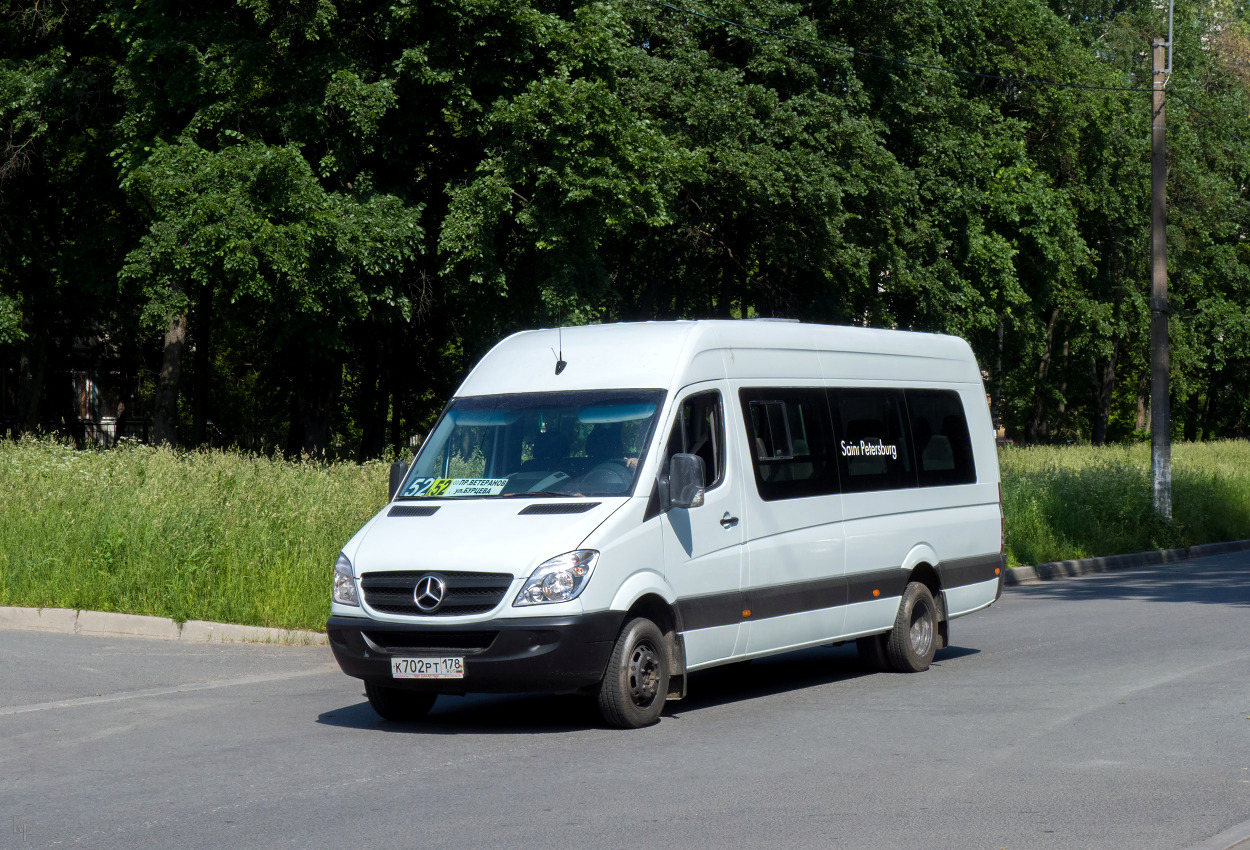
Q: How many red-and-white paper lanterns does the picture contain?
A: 0